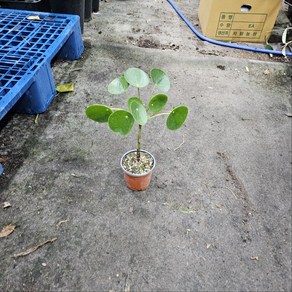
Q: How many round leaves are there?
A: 9